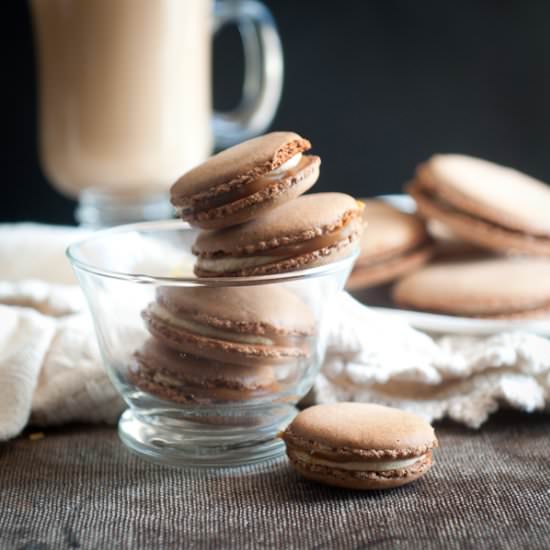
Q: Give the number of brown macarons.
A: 8